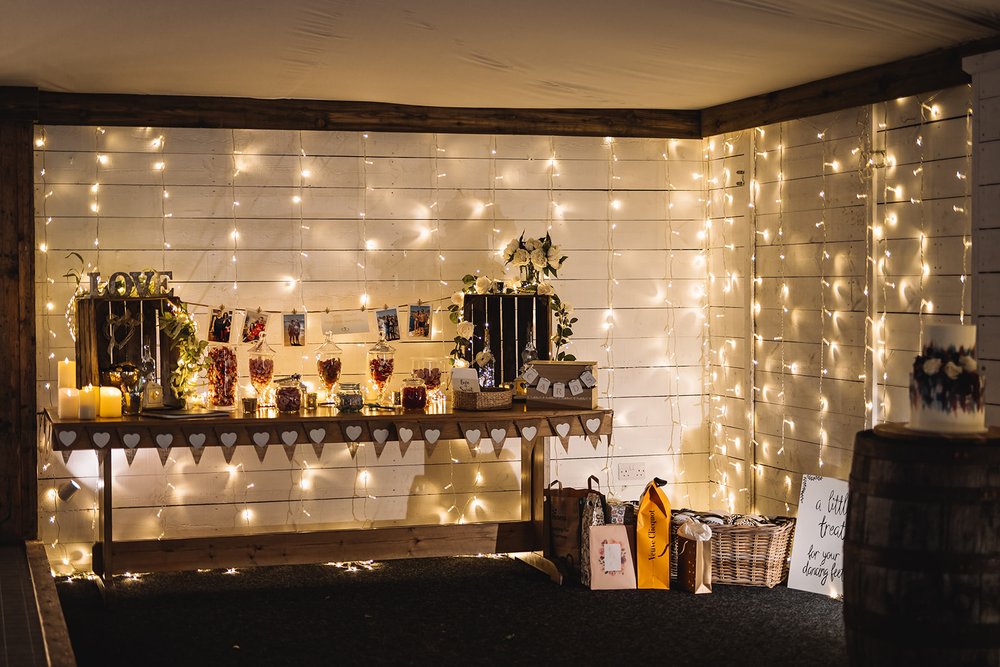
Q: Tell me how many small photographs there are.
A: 5